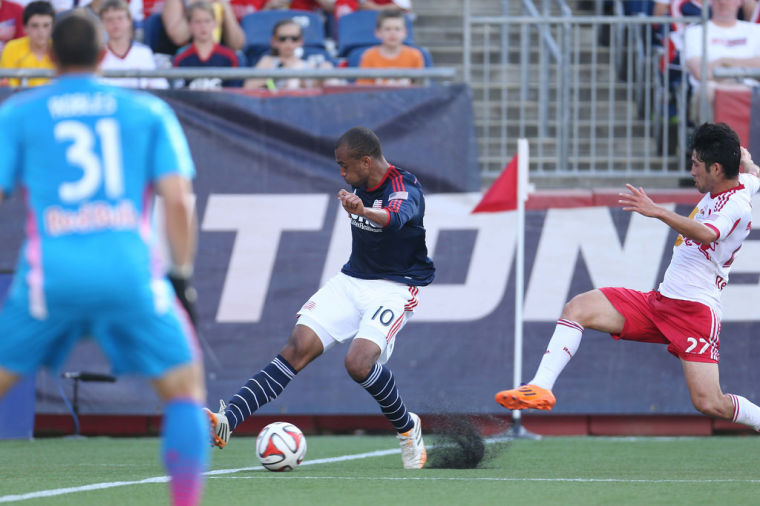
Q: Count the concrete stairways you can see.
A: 1